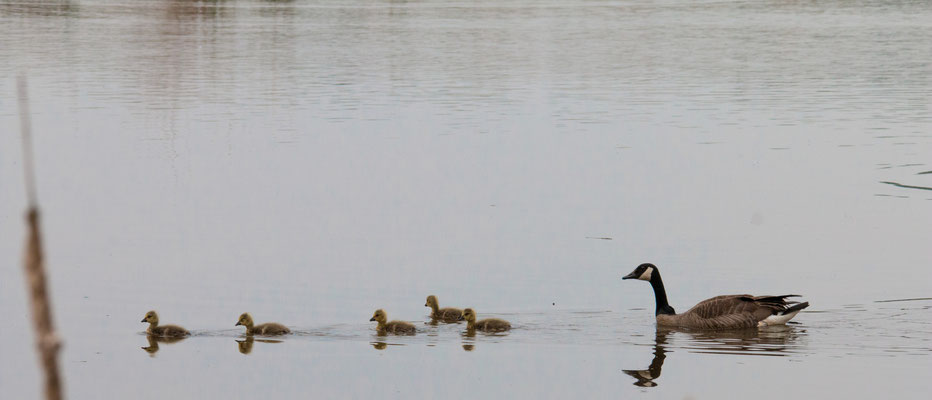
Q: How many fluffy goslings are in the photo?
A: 5